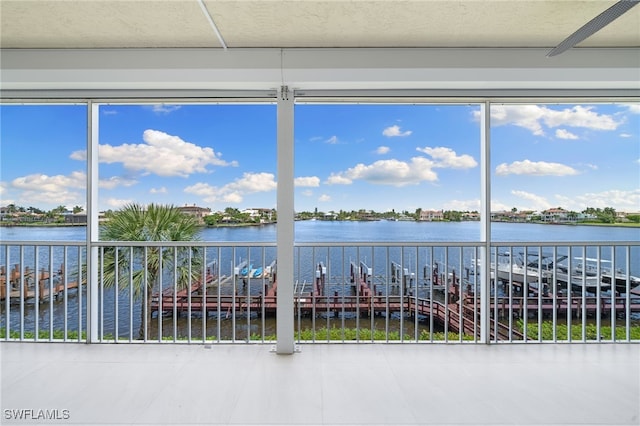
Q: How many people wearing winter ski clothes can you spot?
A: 0